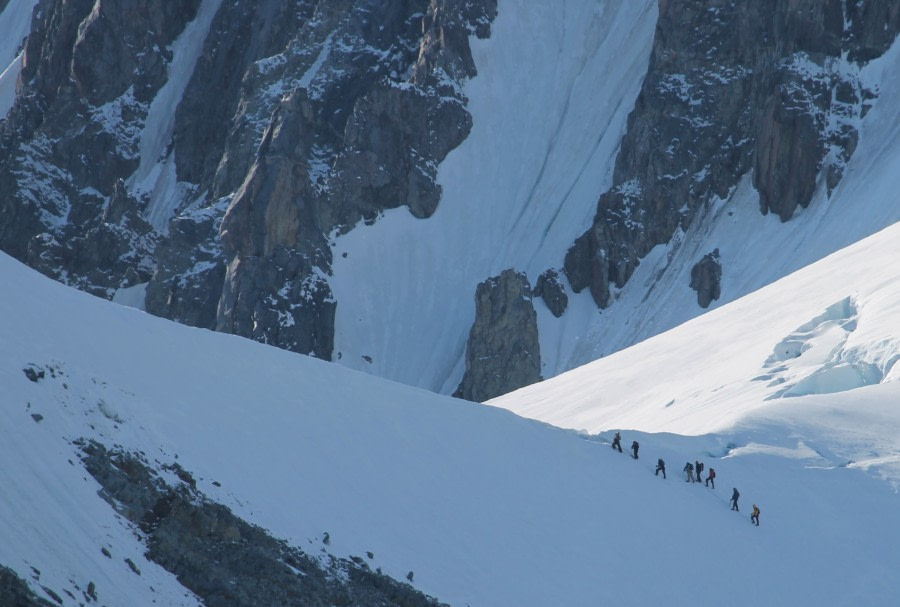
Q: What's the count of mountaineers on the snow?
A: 8